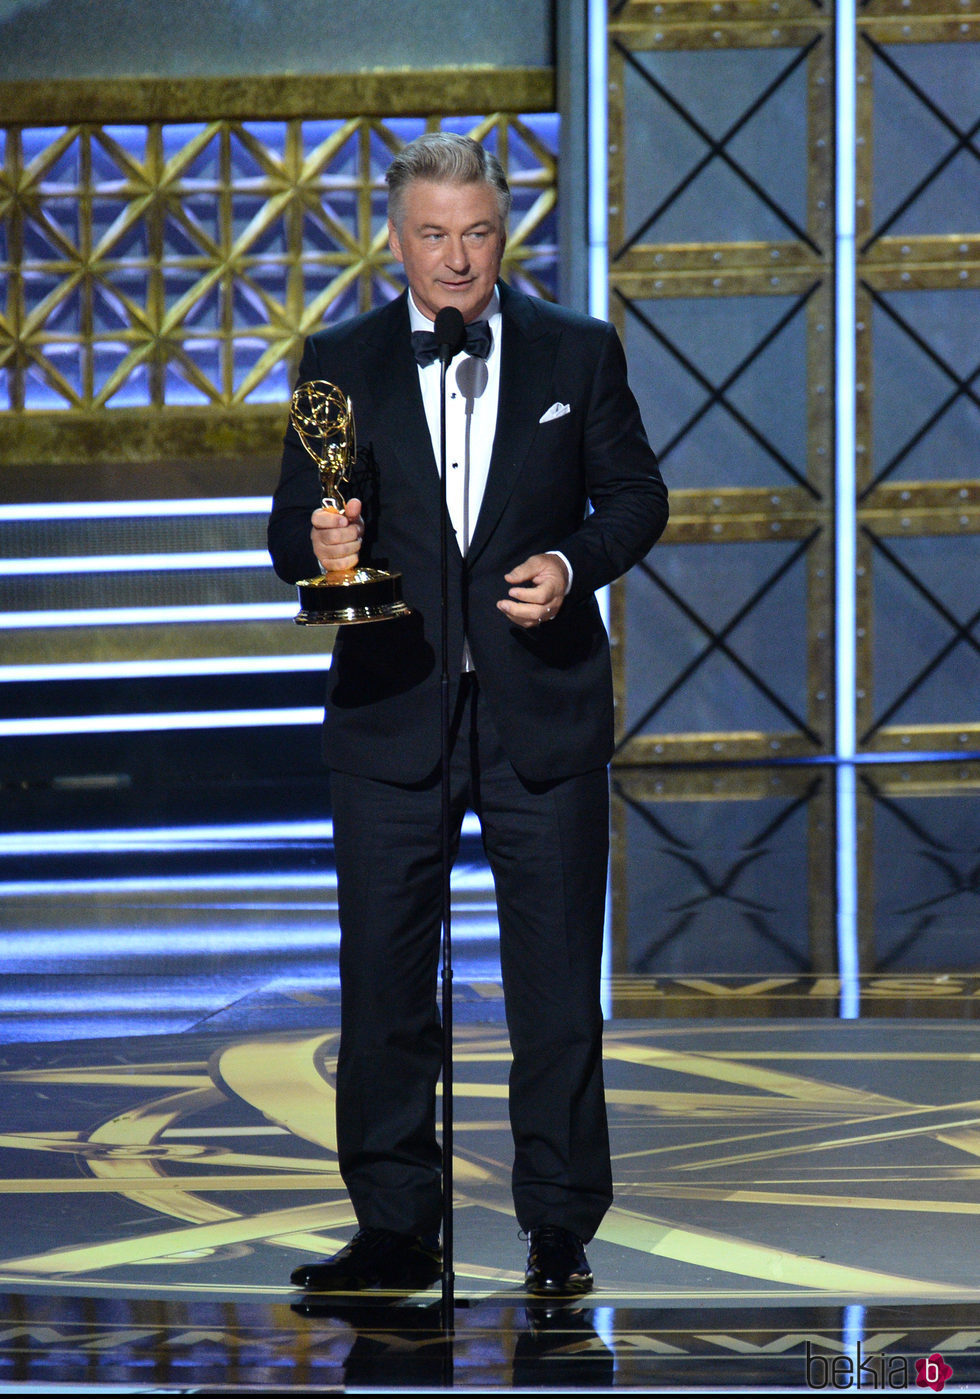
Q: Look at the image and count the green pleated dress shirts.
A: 0